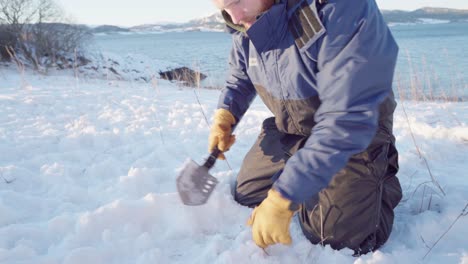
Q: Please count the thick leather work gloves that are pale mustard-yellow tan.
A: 2